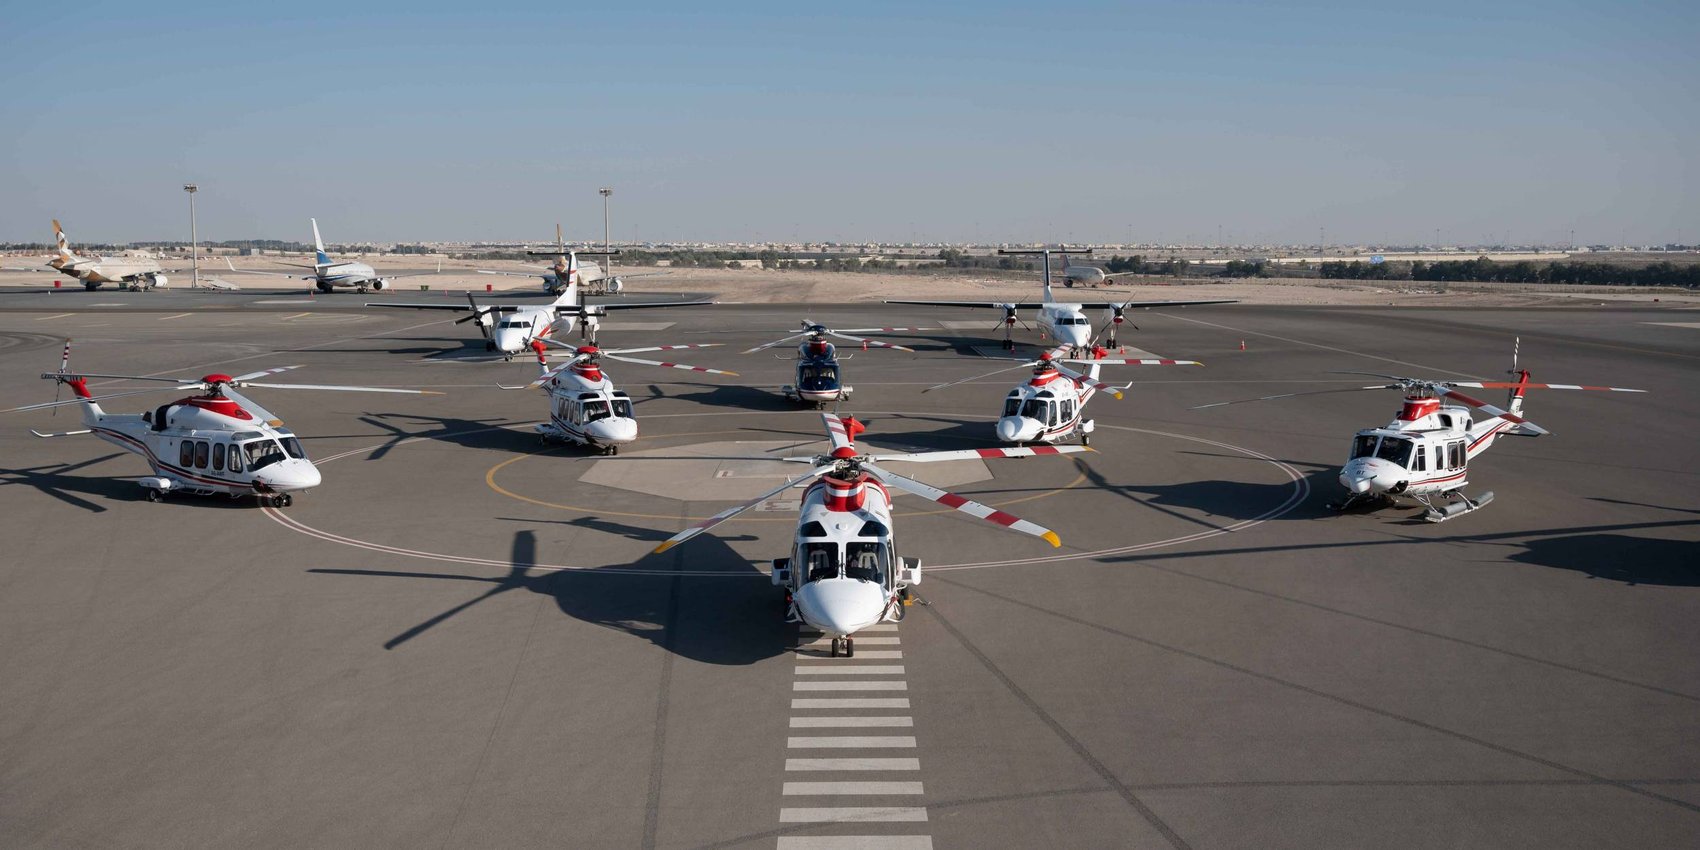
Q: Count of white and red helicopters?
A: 5